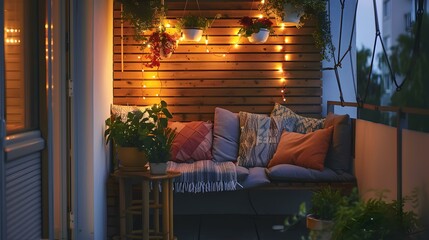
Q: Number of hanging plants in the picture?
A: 5